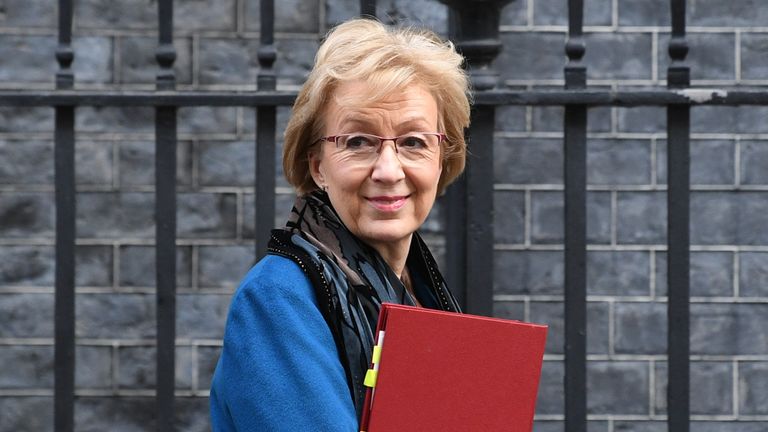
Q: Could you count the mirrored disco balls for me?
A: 0